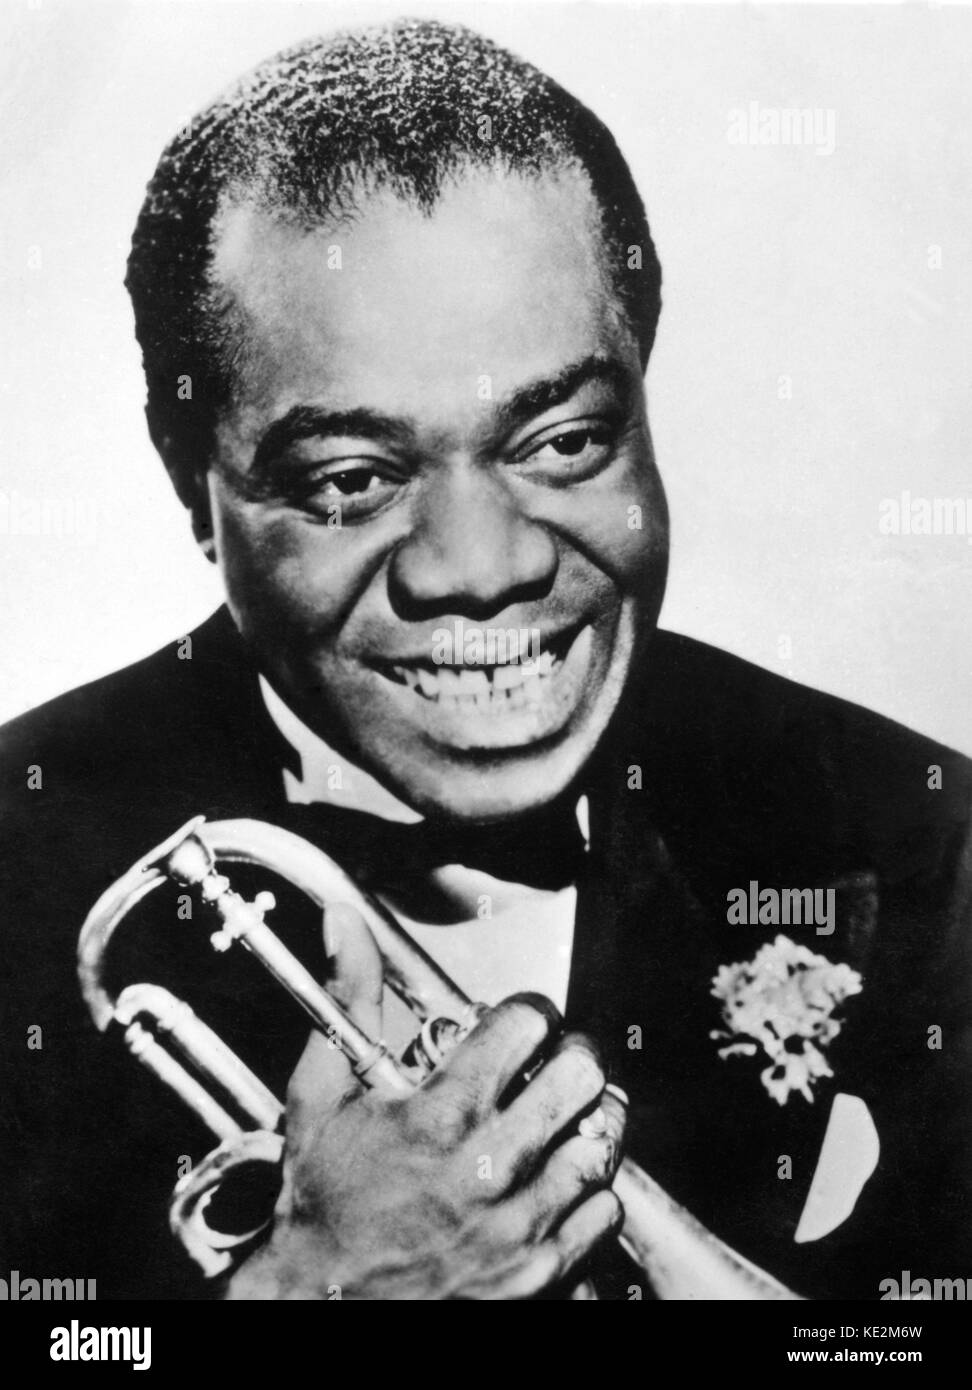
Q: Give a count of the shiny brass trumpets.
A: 1